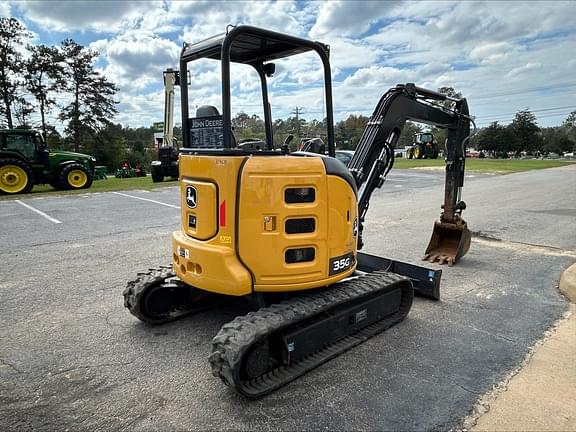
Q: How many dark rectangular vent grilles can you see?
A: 3